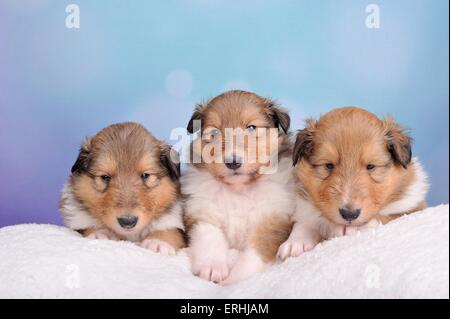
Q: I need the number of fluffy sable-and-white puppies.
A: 3